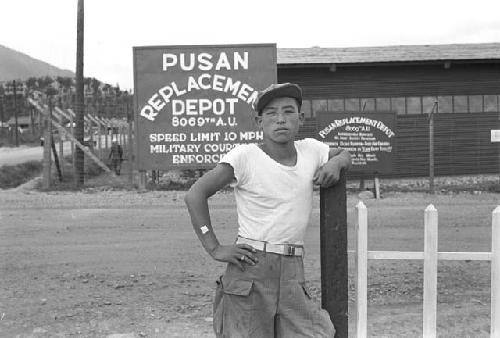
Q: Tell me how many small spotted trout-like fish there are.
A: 0